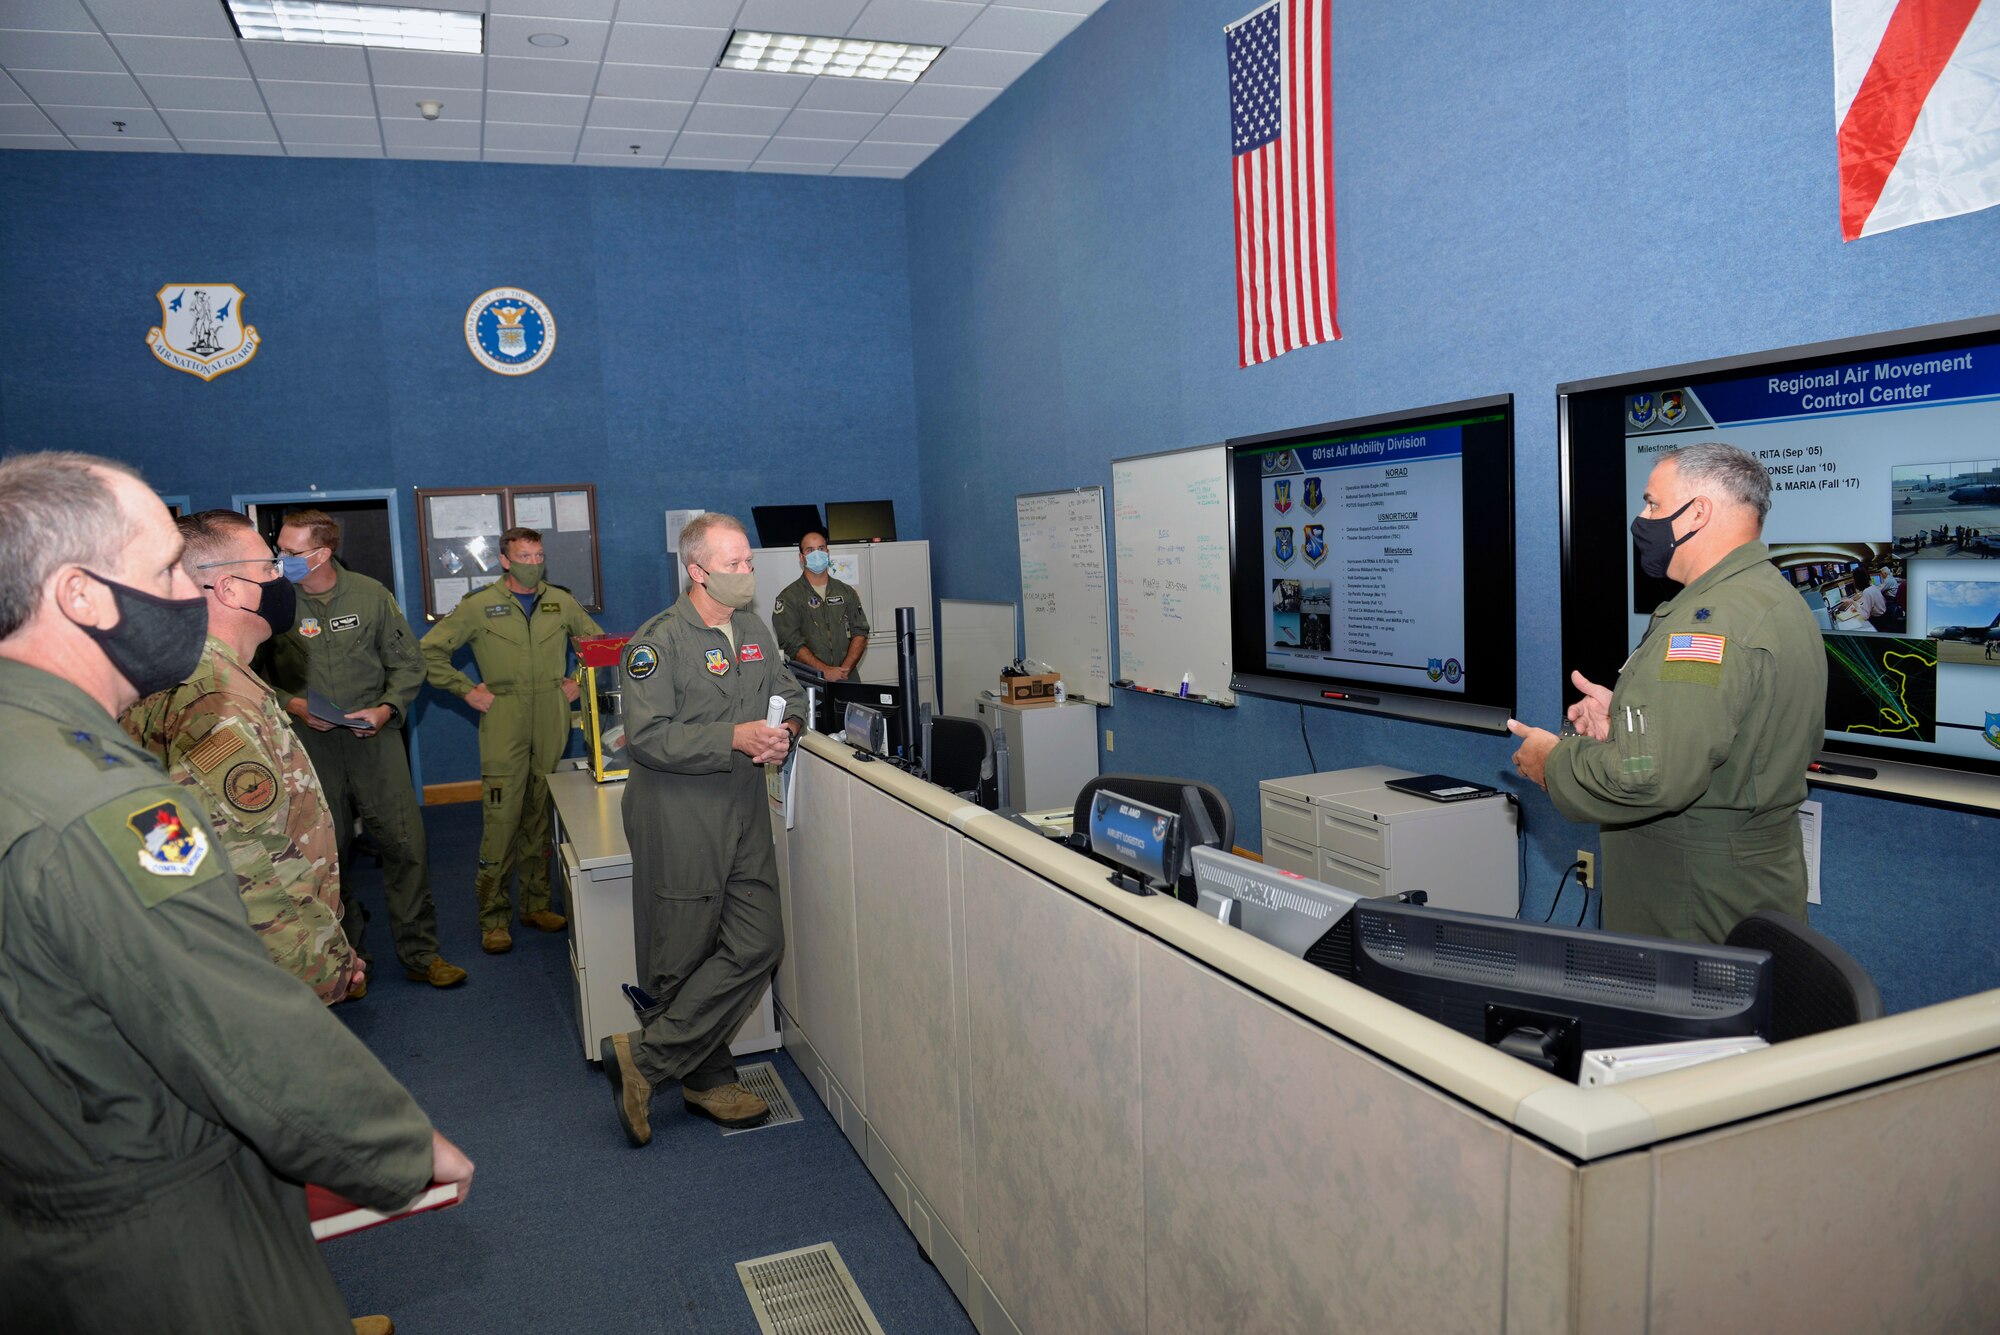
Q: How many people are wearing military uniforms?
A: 7